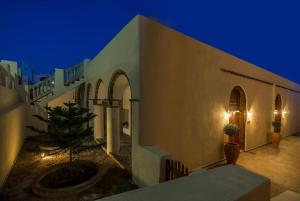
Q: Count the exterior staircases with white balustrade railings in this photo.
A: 1